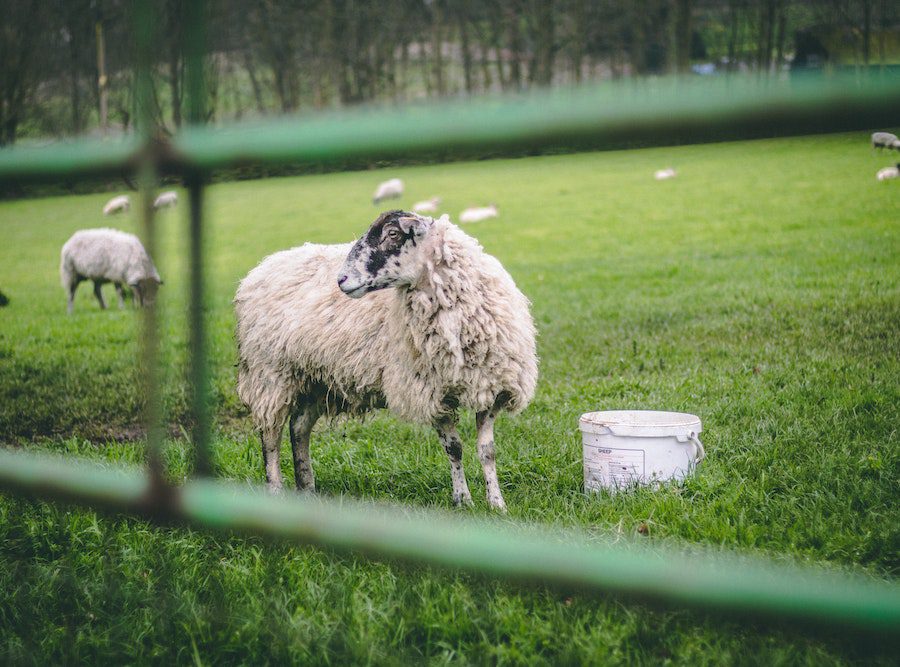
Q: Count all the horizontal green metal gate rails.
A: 2